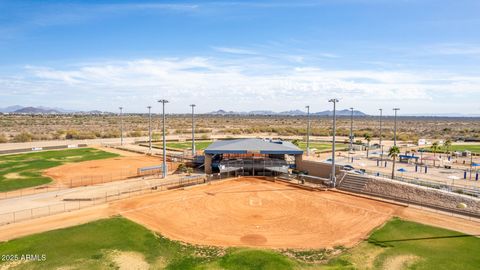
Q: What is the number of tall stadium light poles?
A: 9